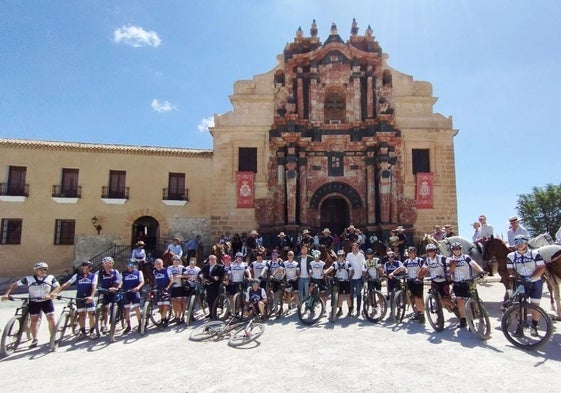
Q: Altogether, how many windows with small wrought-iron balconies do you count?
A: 4